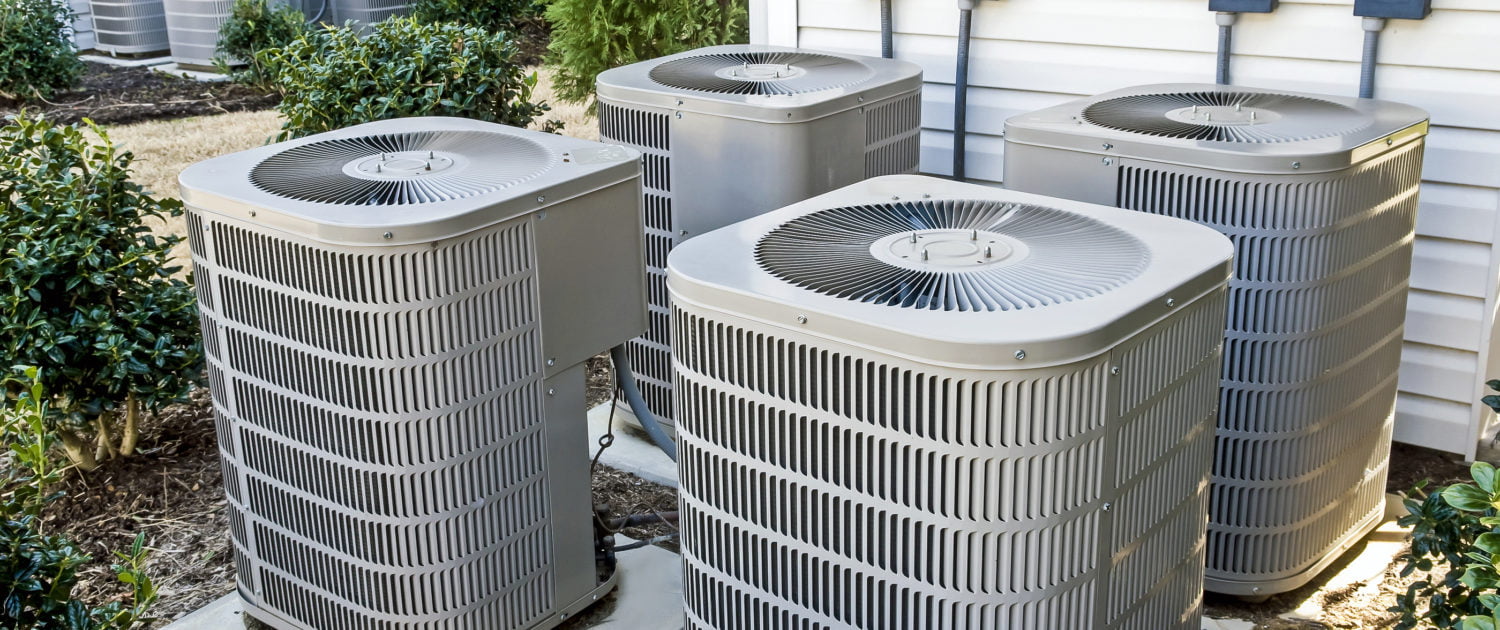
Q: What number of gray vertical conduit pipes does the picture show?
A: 4